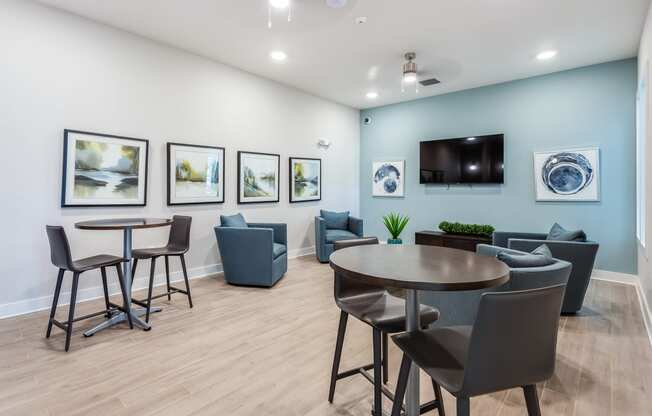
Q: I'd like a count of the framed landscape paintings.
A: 4